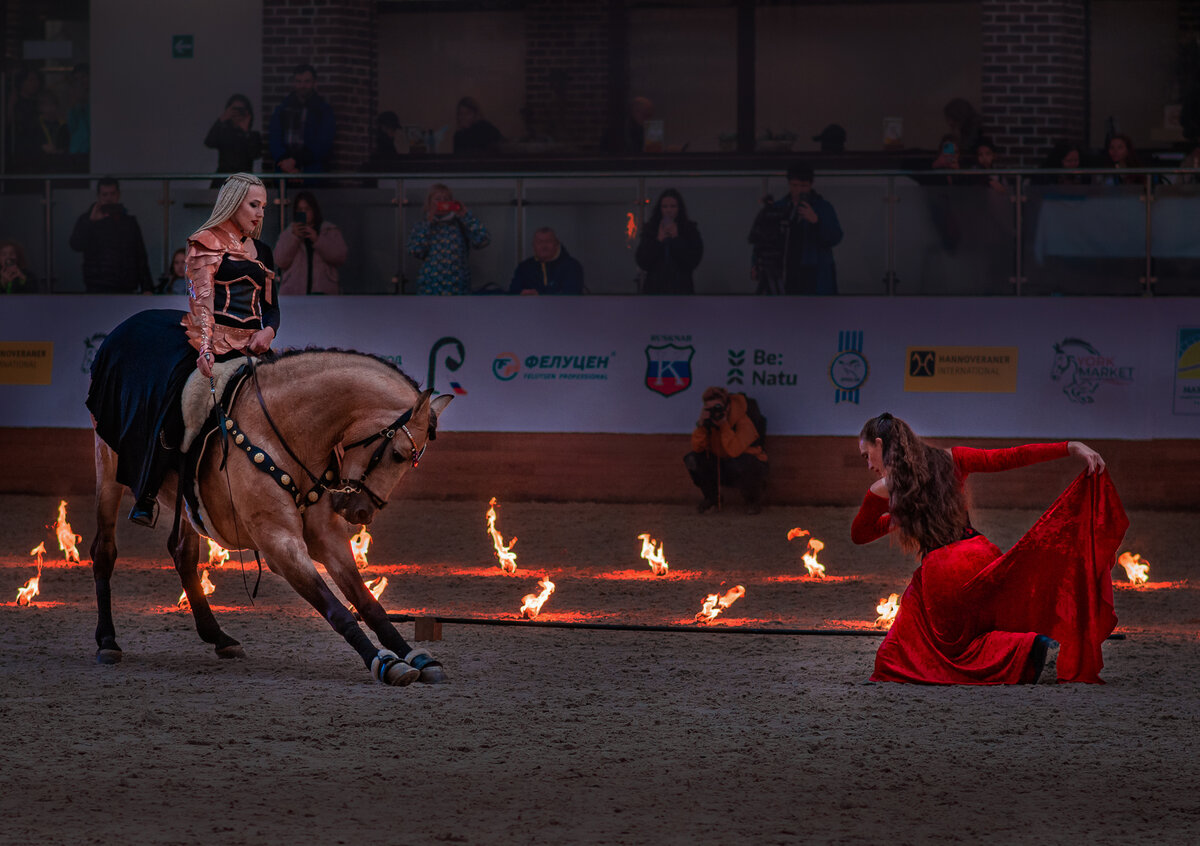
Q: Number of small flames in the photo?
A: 13